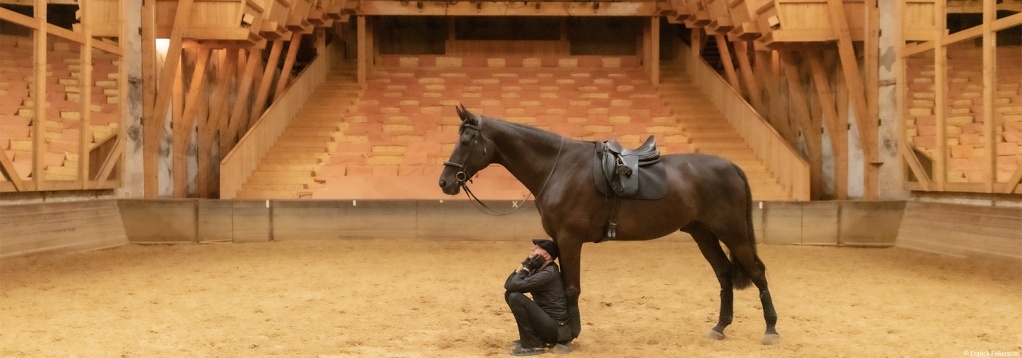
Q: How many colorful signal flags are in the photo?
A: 0